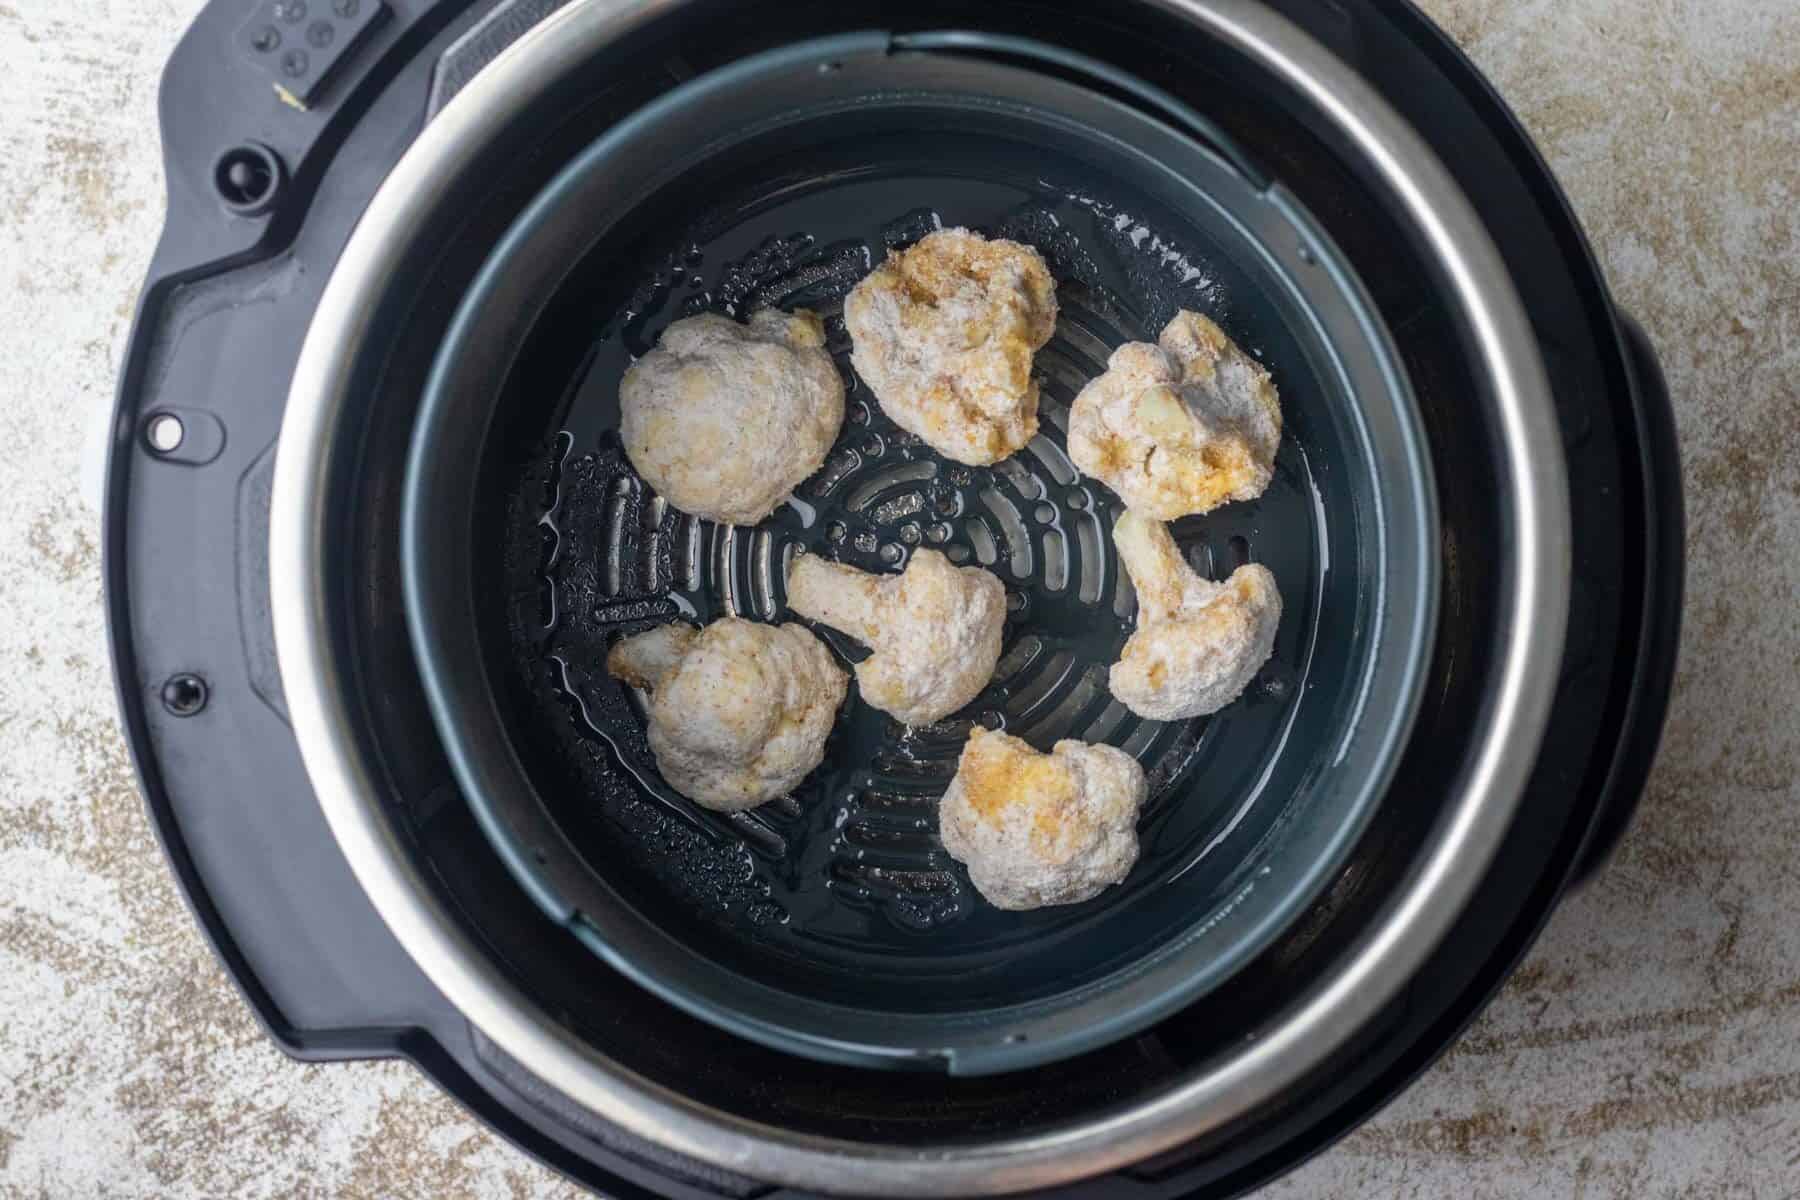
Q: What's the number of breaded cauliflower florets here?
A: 7